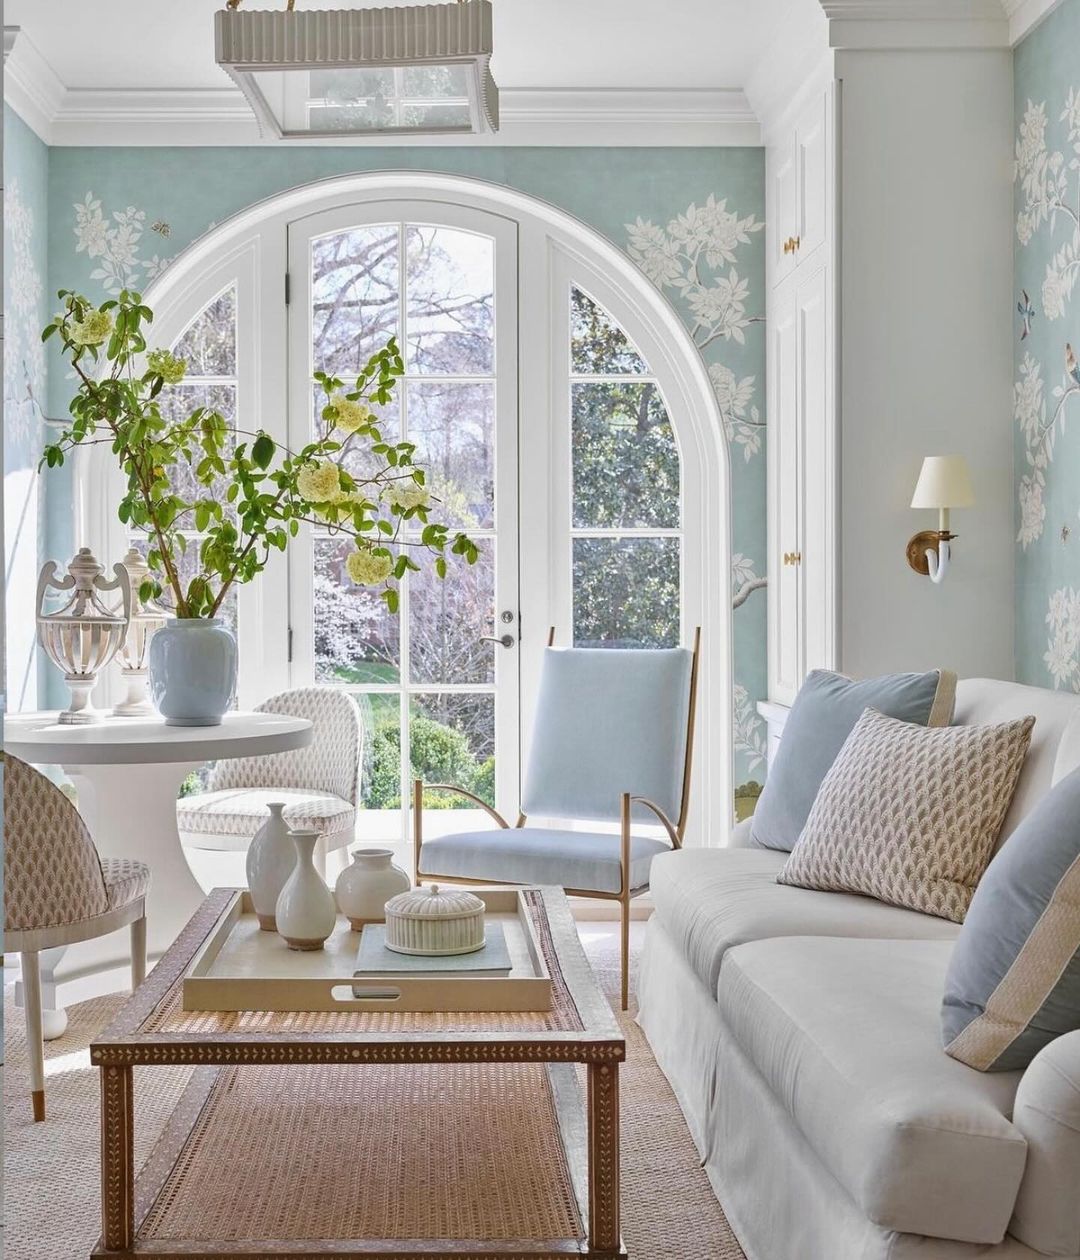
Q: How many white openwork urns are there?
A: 2